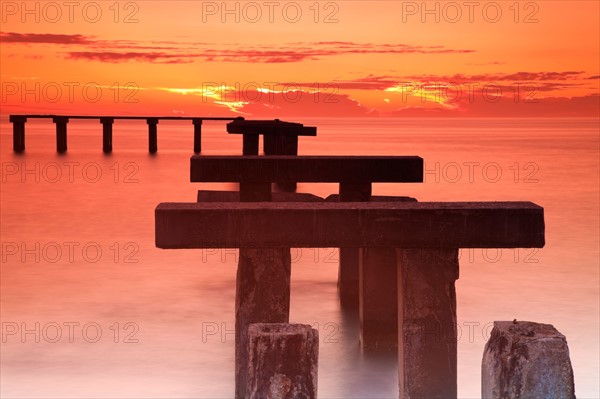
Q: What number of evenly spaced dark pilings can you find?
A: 5